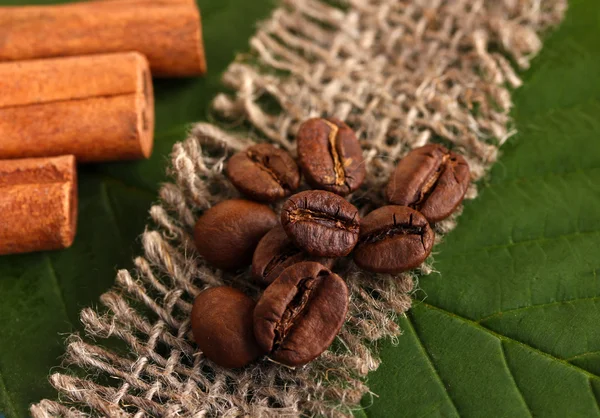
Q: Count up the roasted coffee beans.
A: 9